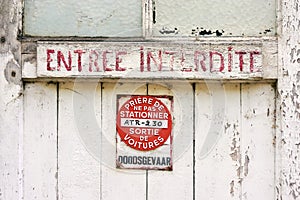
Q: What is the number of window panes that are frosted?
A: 2